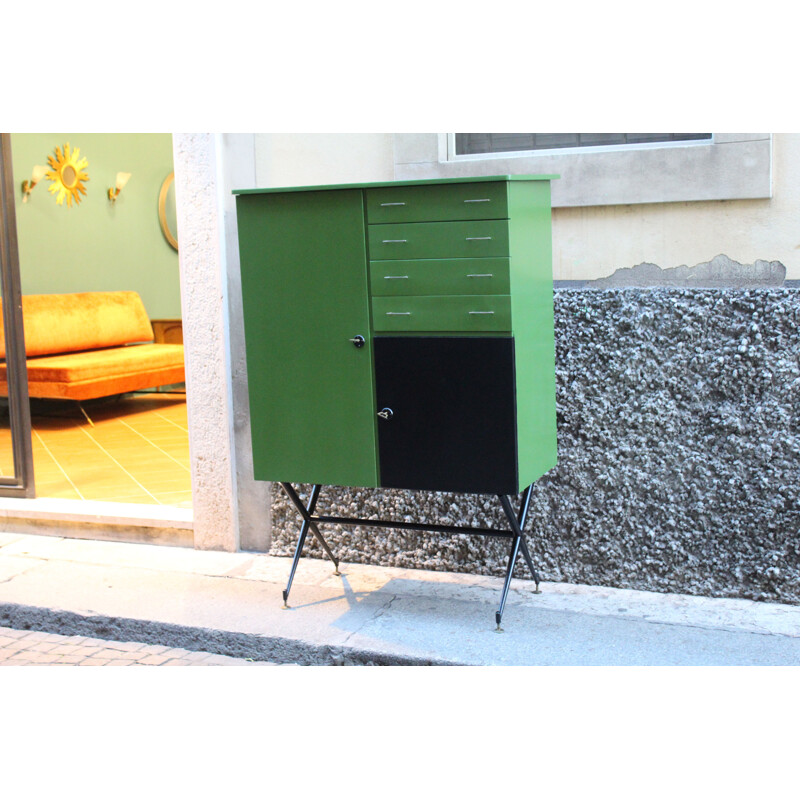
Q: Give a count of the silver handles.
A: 8